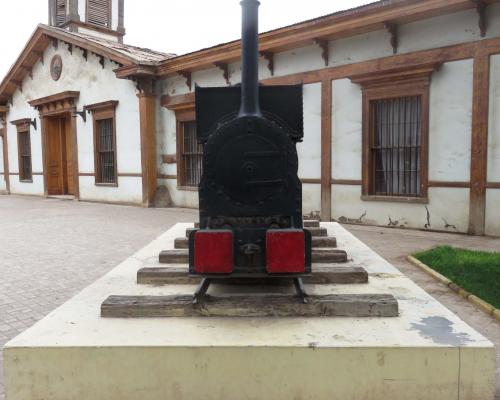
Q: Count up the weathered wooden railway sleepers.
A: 6